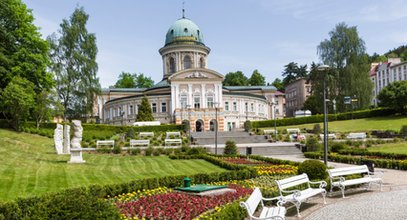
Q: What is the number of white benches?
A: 13